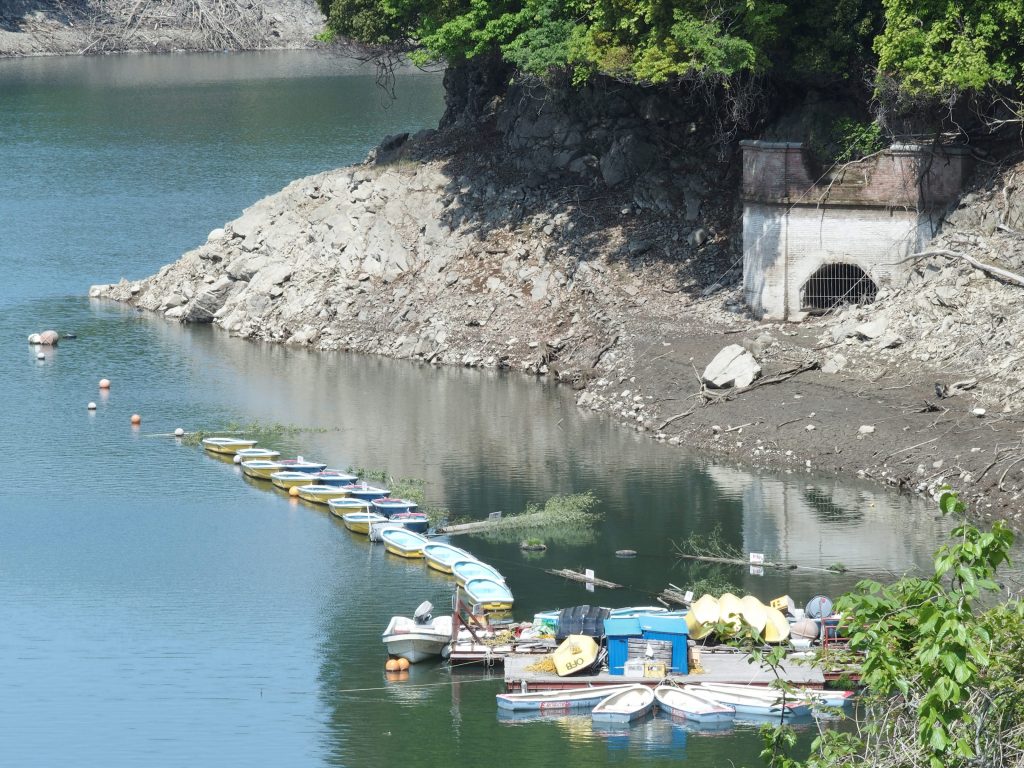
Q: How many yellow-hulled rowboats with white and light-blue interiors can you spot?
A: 11